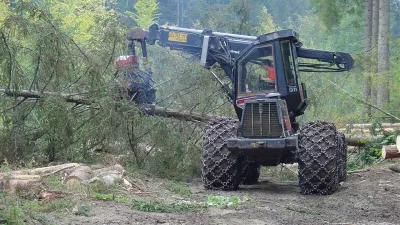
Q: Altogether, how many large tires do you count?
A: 4